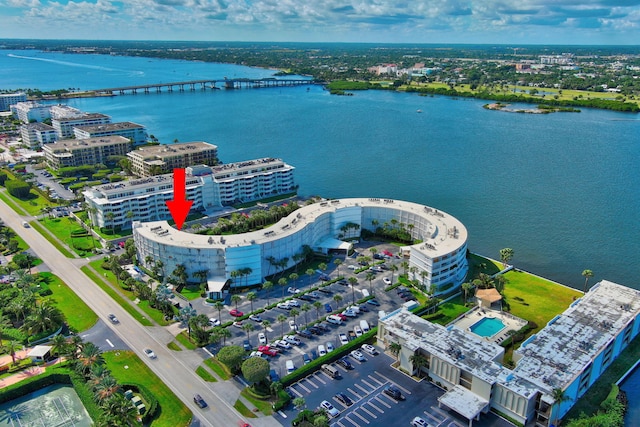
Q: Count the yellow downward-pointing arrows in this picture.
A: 0